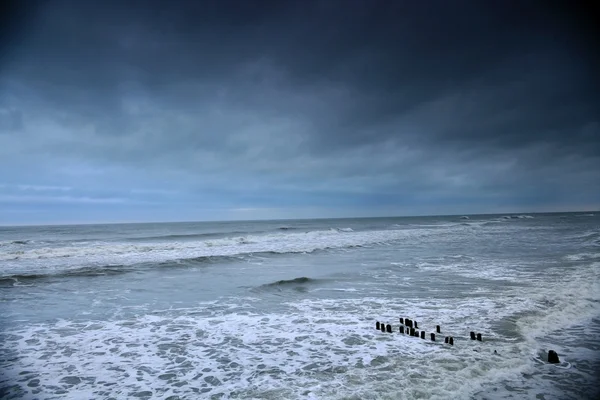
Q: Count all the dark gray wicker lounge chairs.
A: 0